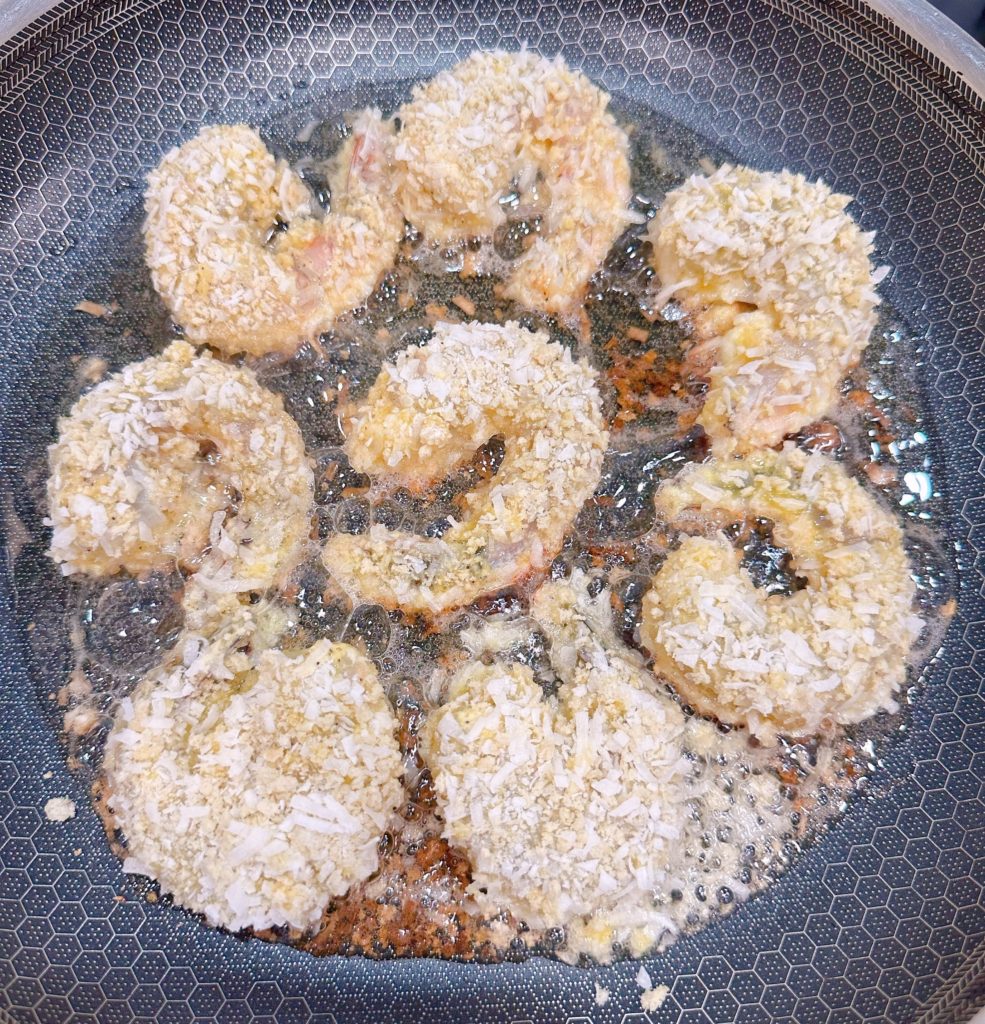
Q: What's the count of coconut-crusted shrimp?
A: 8